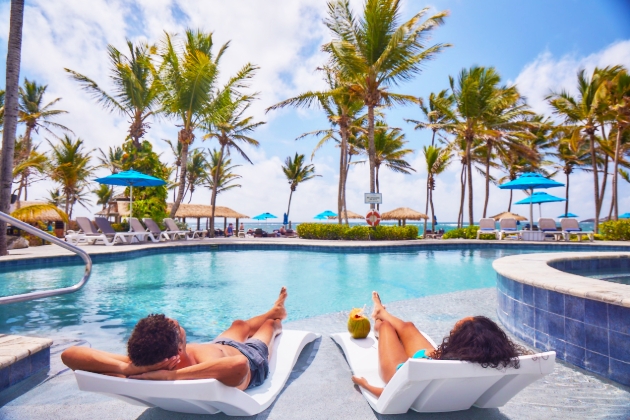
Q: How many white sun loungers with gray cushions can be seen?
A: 9